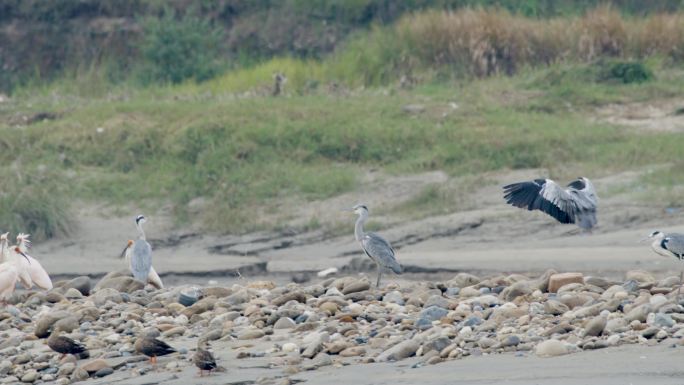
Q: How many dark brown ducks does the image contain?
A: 3